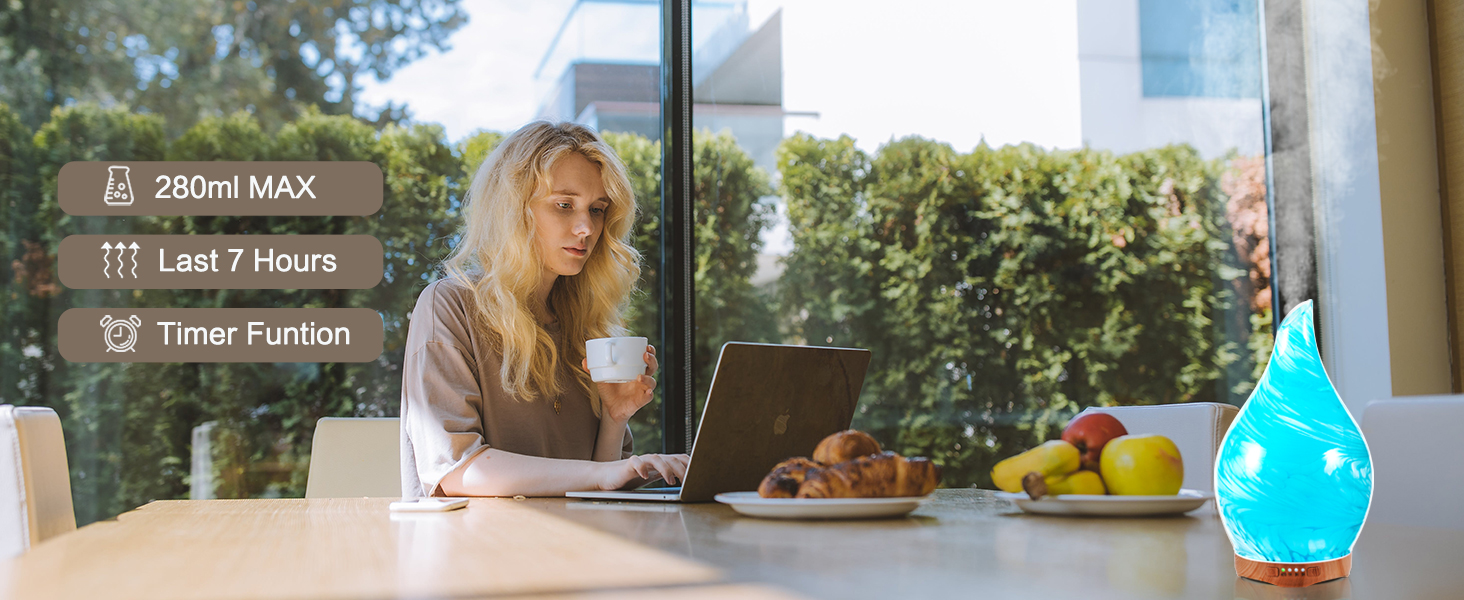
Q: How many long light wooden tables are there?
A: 1